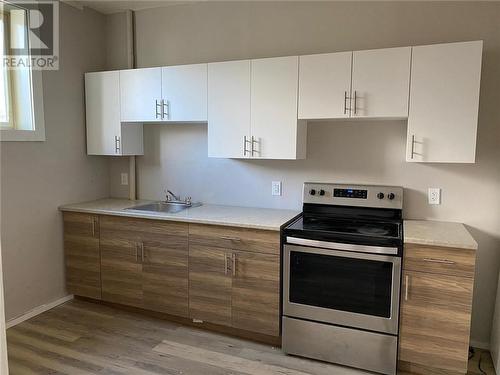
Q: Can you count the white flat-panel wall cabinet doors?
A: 8